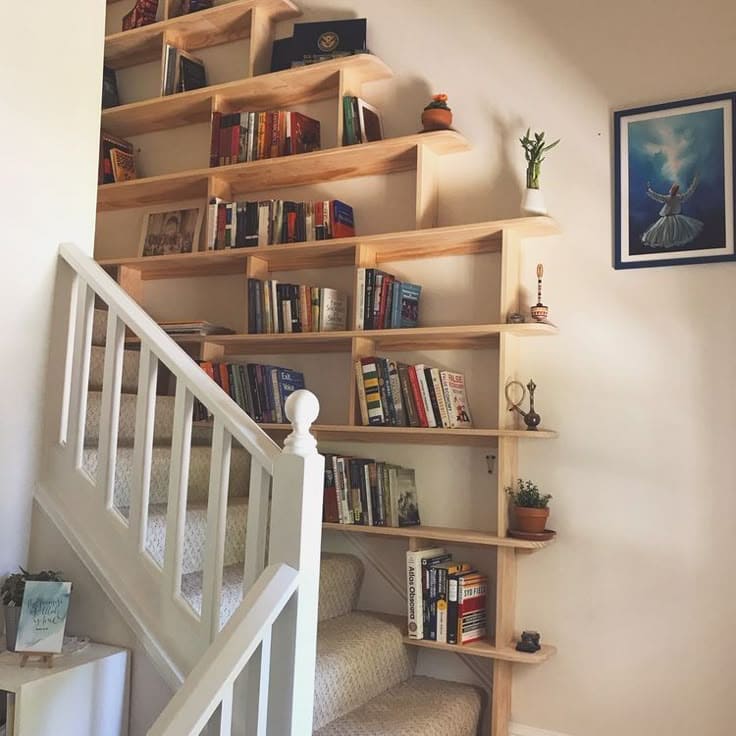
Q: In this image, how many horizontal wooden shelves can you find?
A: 8